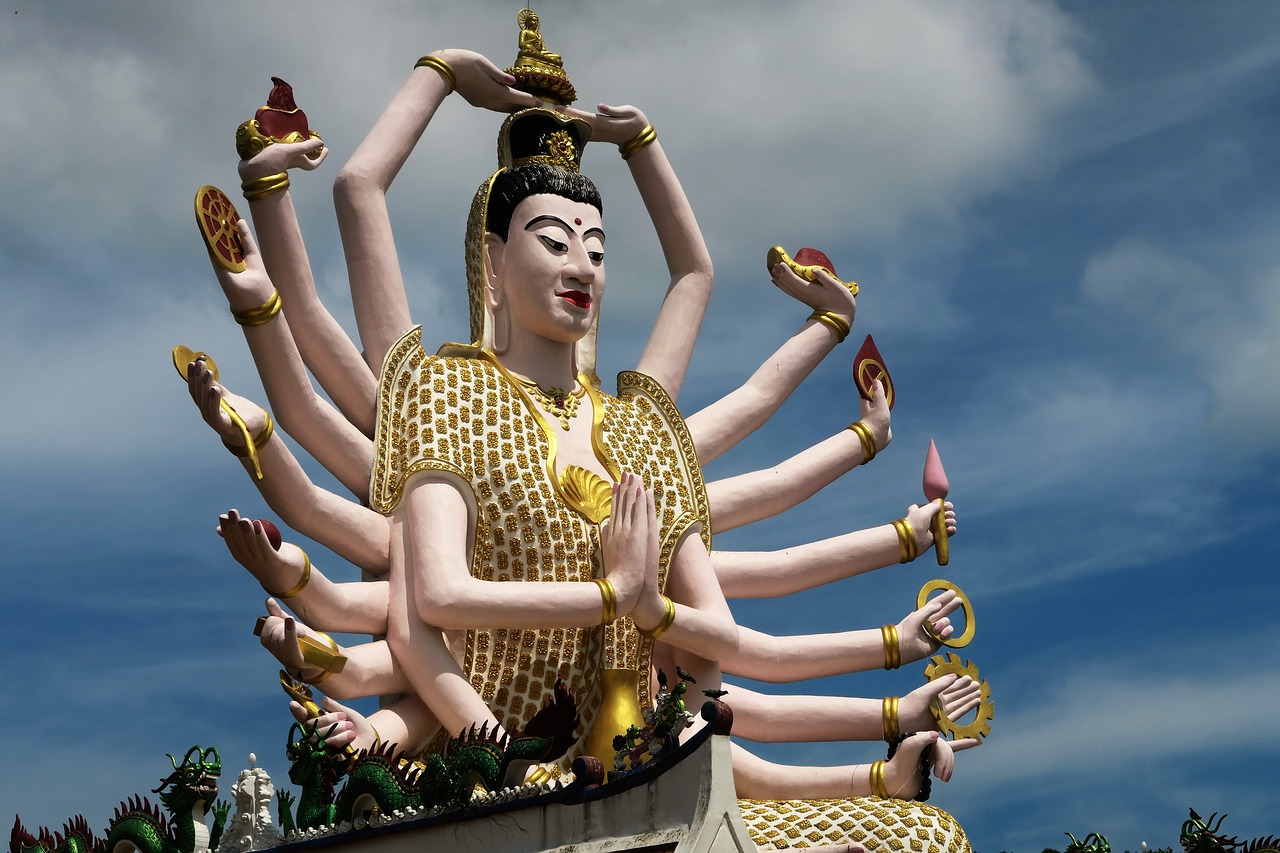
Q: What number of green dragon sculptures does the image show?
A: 4